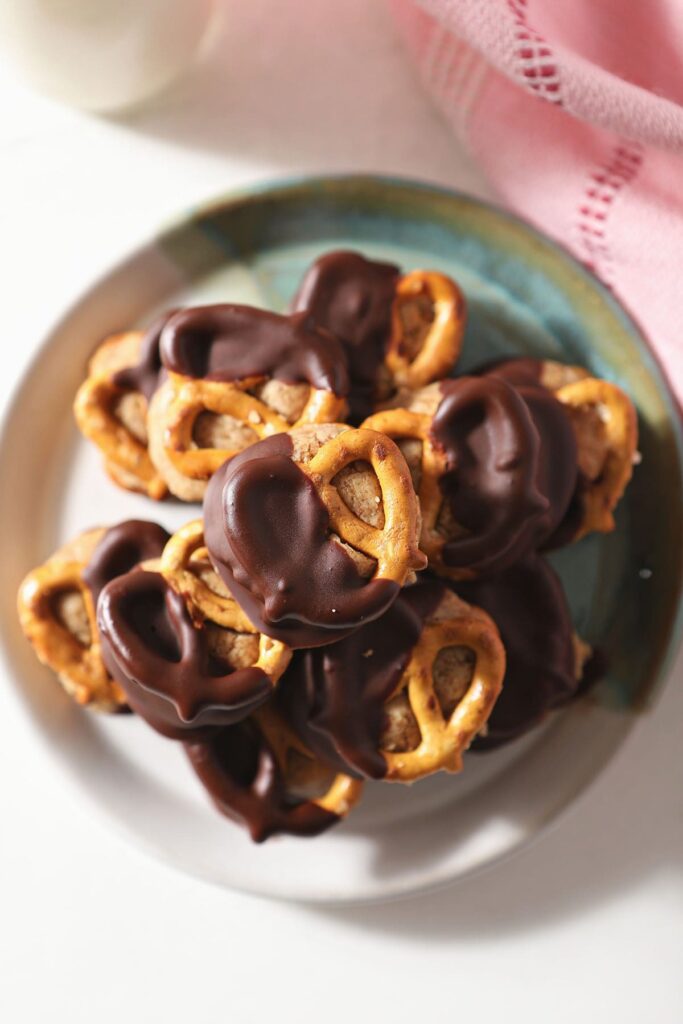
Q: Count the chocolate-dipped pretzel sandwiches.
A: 11